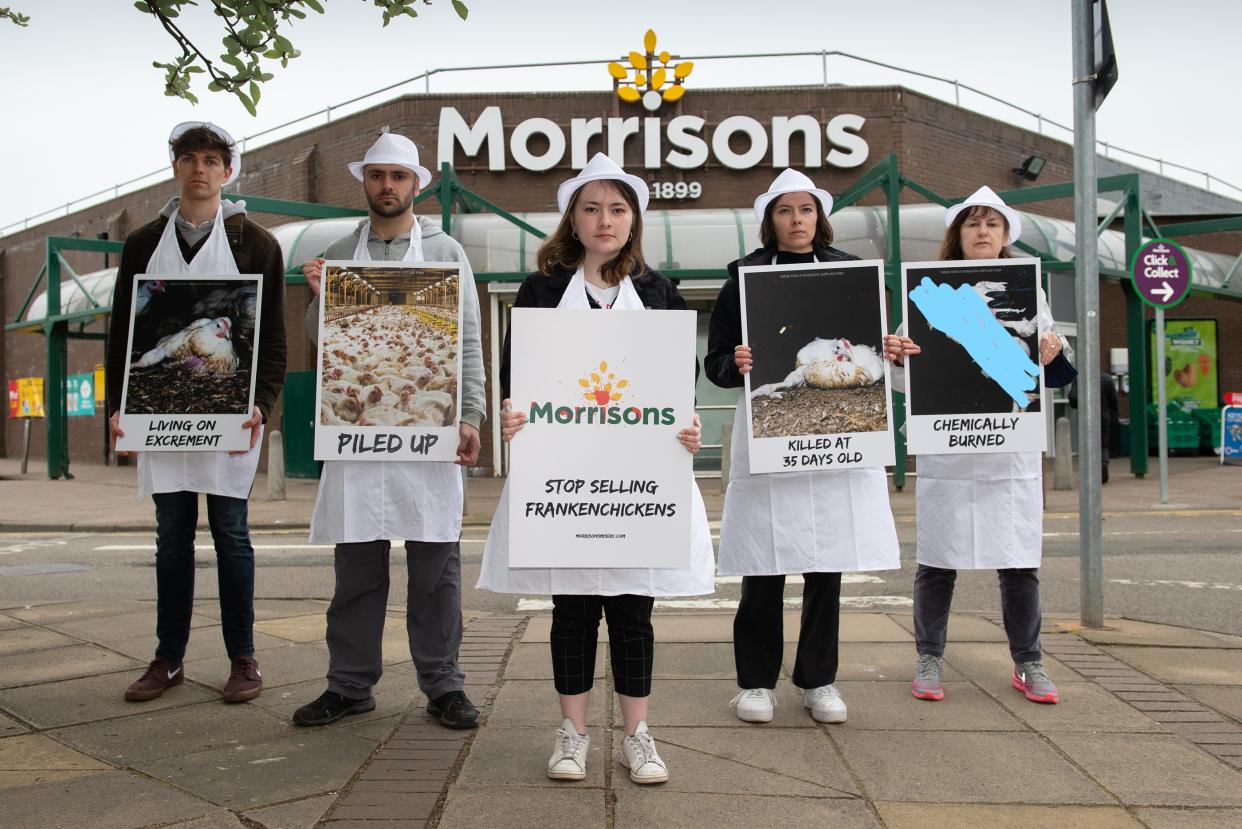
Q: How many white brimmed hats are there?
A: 5